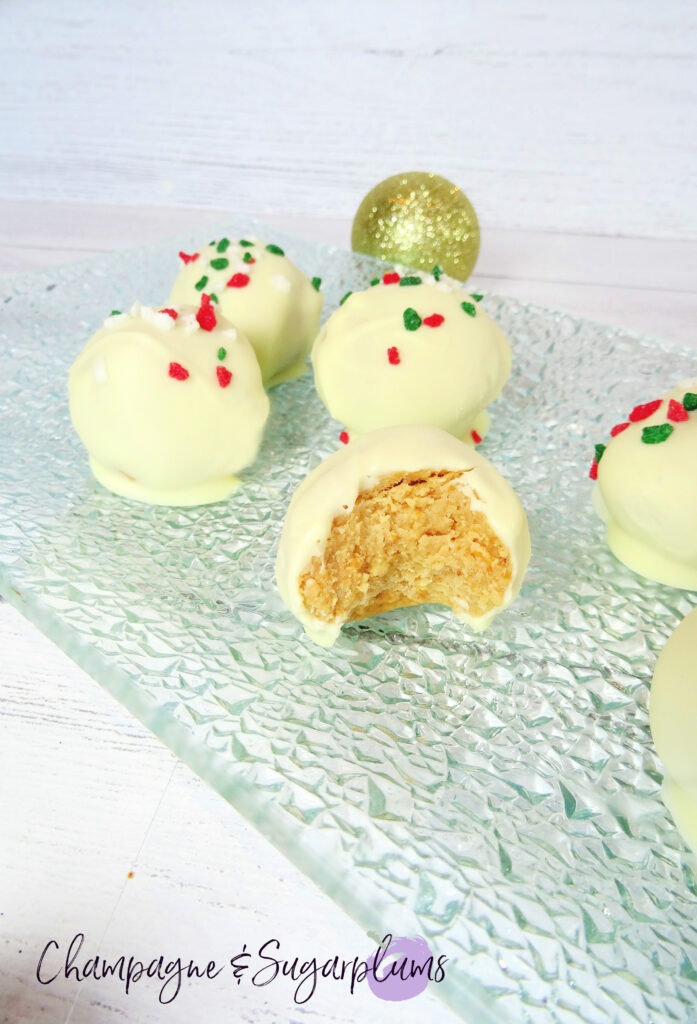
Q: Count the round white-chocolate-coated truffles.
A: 6